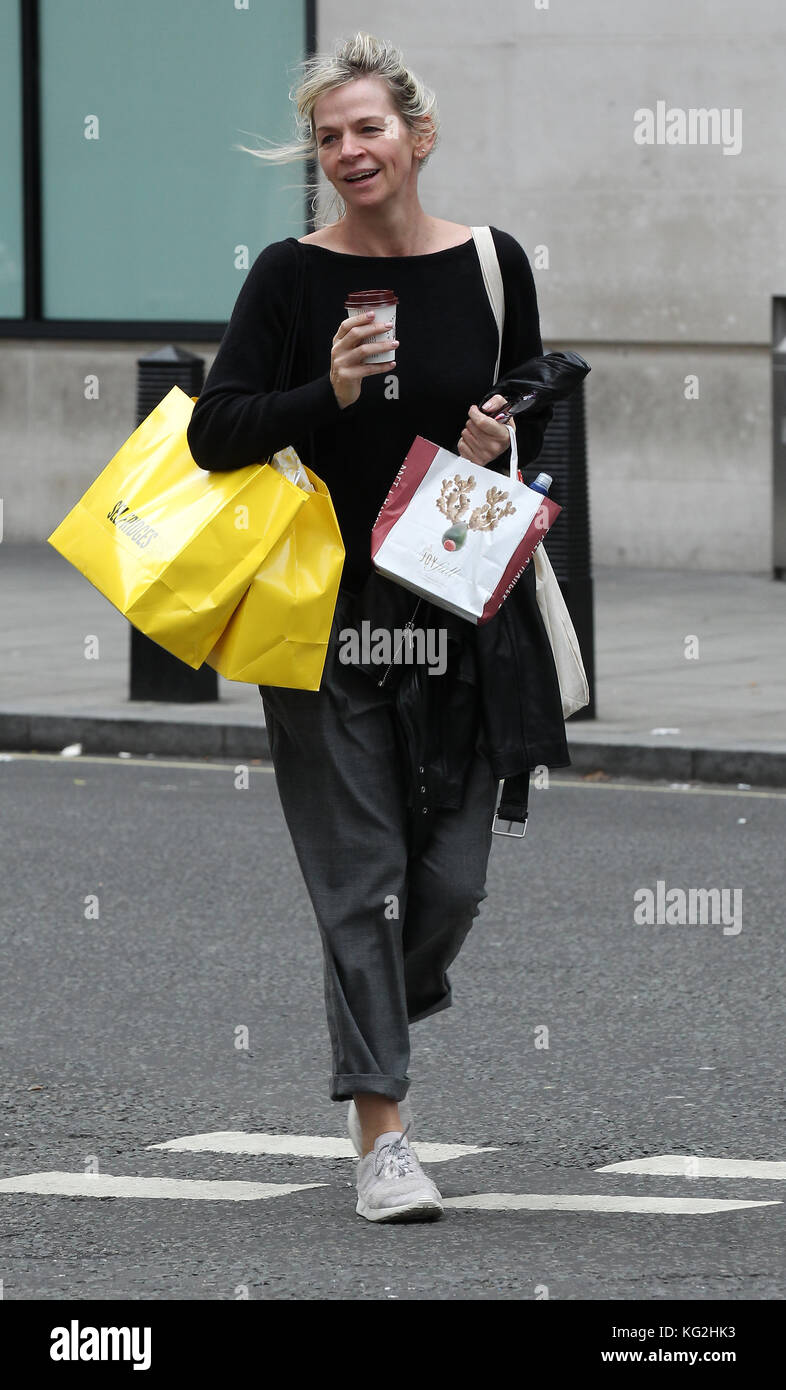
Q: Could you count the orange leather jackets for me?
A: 0